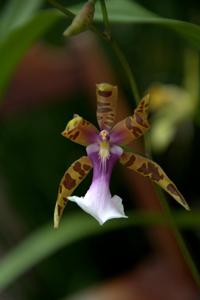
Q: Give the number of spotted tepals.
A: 5